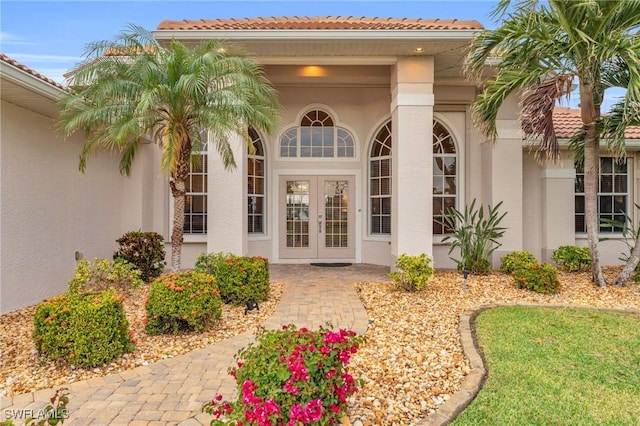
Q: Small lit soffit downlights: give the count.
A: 2